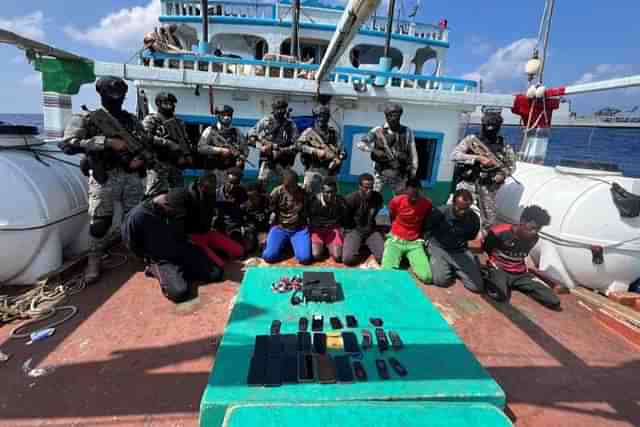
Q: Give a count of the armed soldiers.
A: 7